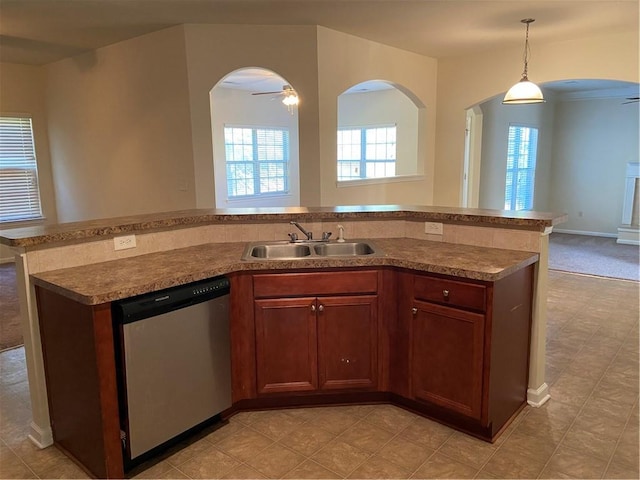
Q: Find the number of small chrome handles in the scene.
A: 4